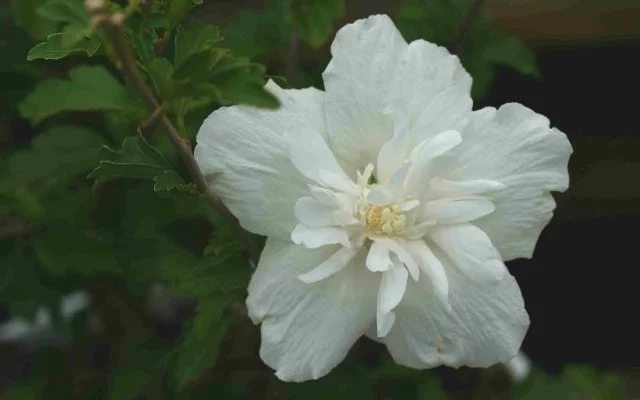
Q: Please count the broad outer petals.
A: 5